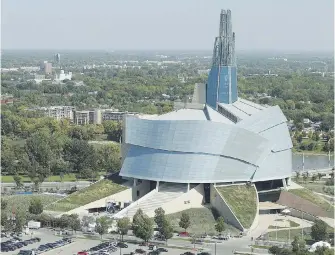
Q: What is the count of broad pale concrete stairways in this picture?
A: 1